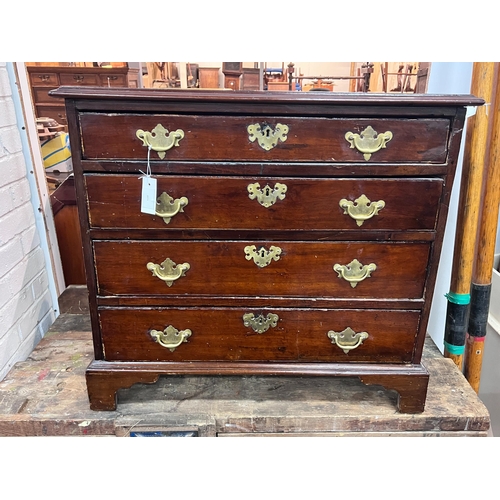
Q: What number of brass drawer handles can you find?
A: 8